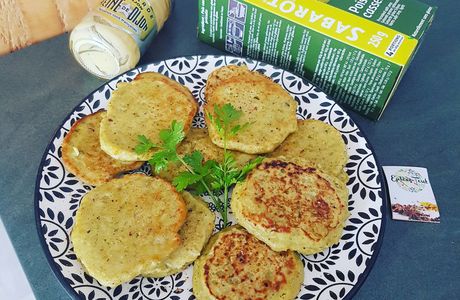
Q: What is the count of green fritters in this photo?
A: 9